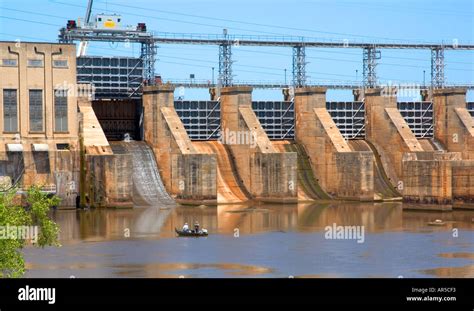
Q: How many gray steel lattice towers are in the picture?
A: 5